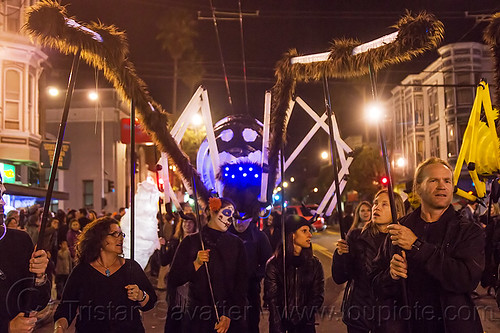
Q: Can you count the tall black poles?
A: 6